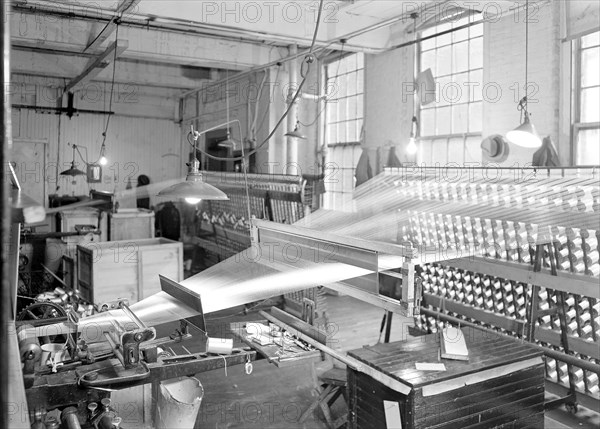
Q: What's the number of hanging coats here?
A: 3